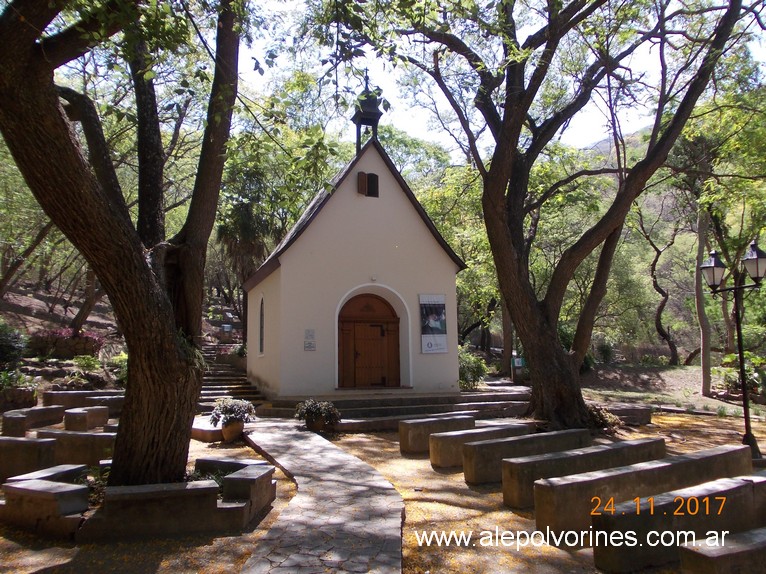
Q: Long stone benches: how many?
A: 7